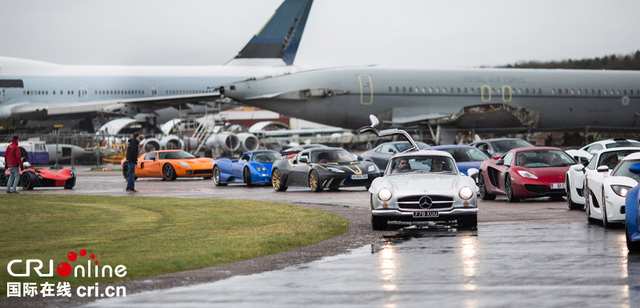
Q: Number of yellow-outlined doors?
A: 3